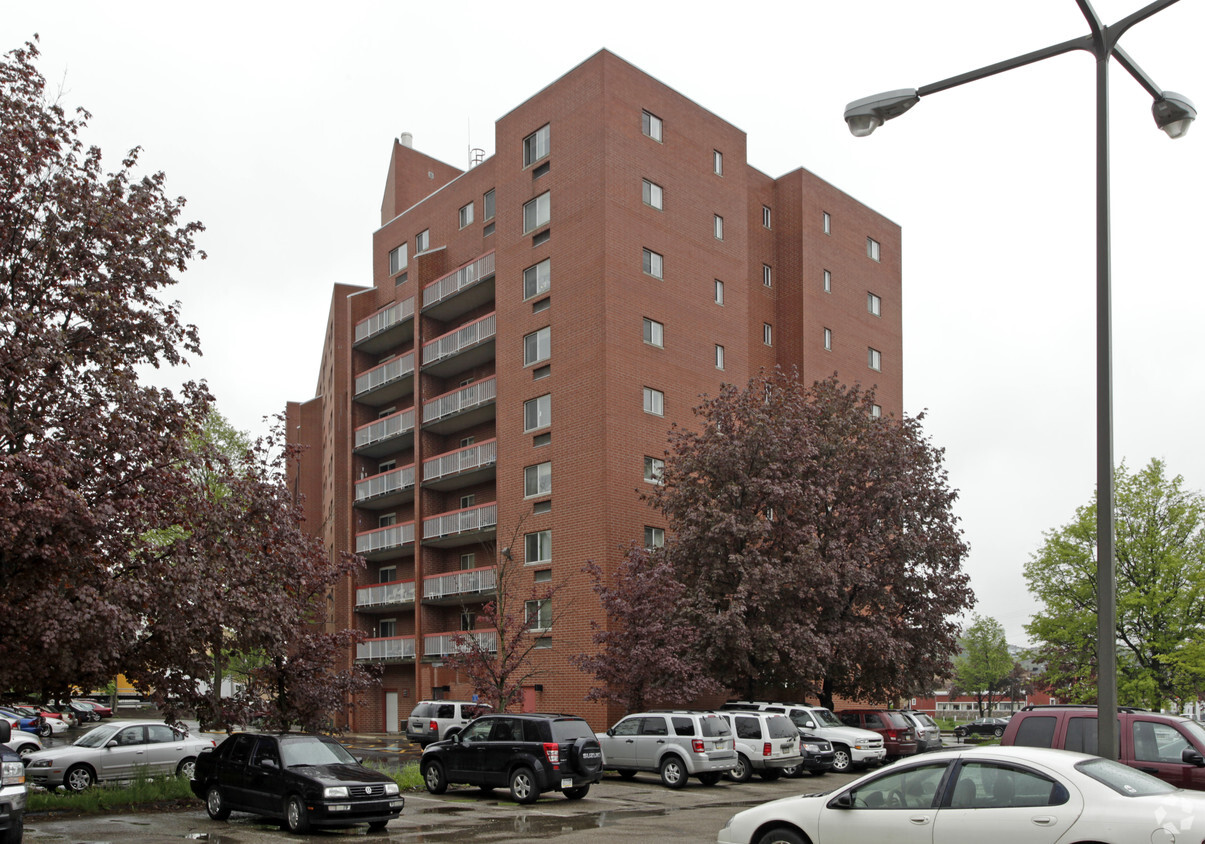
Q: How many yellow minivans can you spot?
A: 0